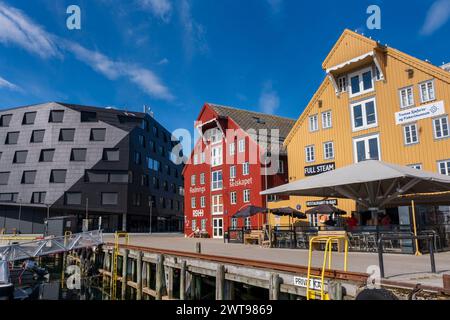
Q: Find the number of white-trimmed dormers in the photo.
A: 2